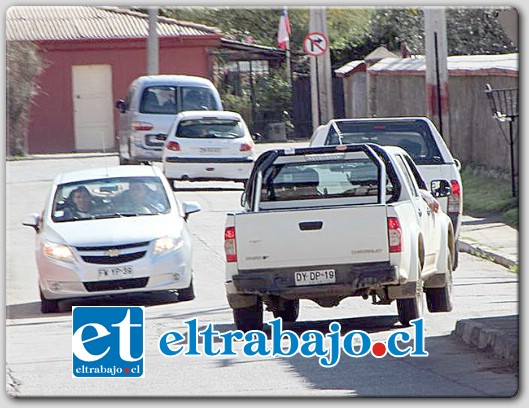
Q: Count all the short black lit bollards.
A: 0